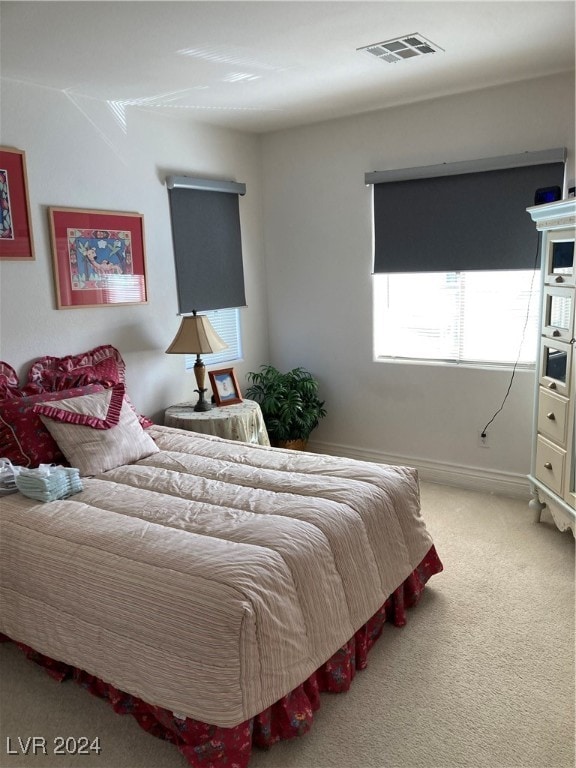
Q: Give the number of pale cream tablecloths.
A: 1